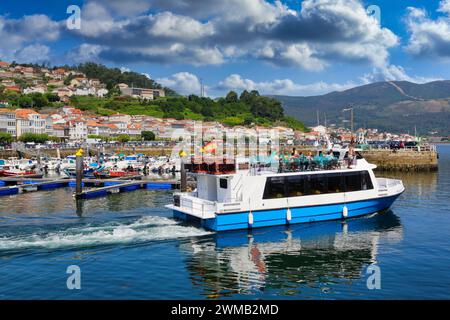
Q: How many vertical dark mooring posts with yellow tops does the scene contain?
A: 2